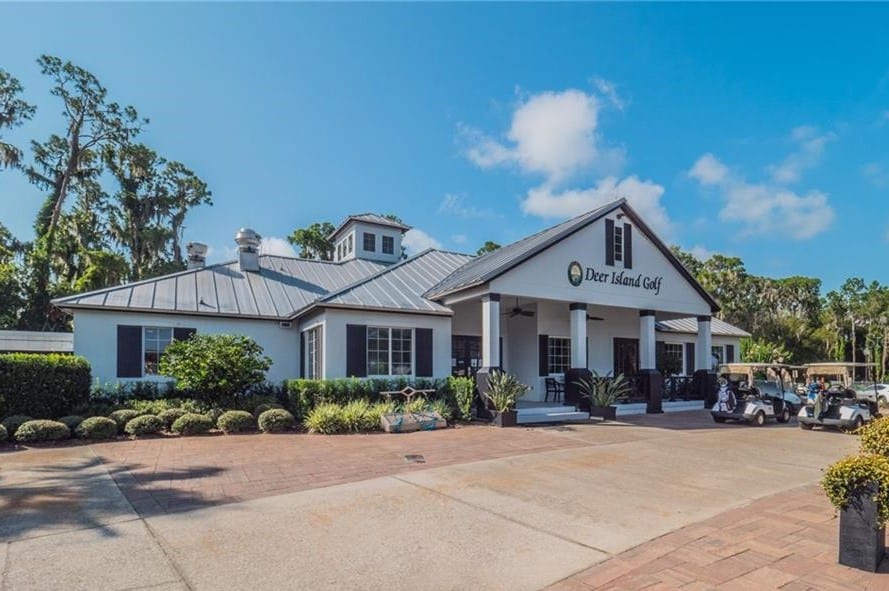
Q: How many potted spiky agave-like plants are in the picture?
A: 2